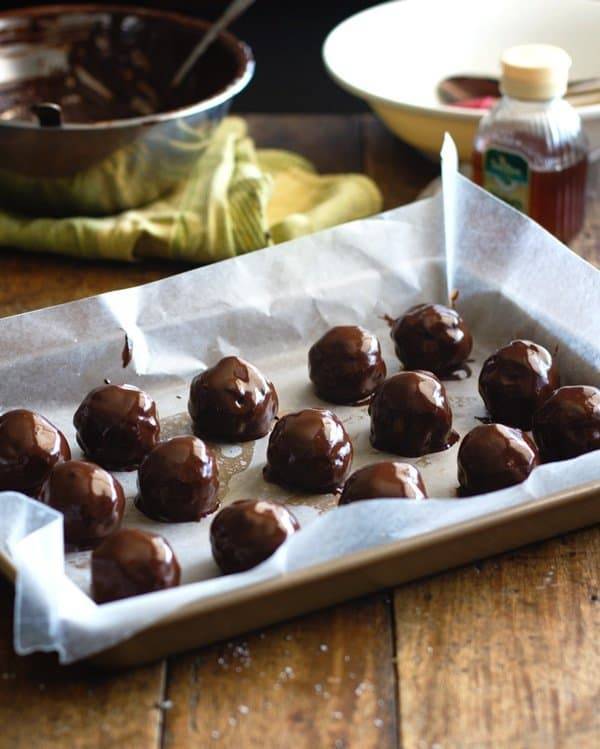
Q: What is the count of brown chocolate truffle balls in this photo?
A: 15